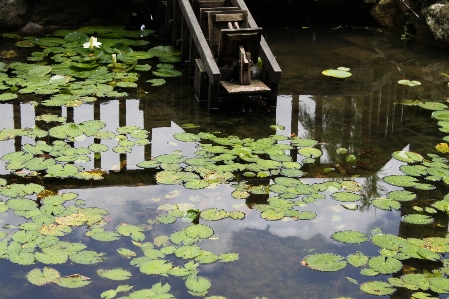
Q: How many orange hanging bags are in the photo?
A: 0